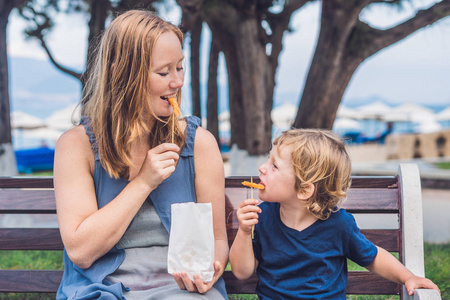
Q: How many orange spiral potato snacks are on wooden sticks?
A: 2